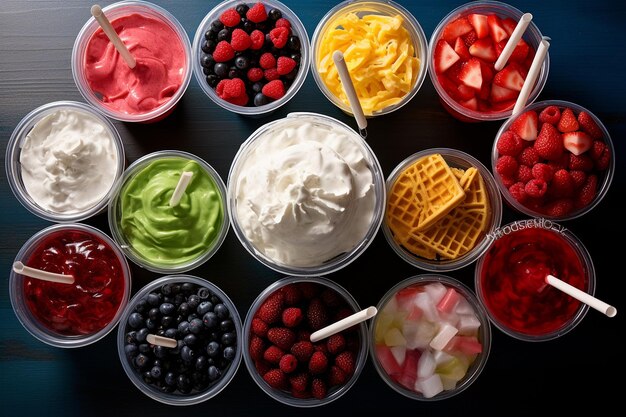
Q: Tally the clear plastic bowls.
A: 14